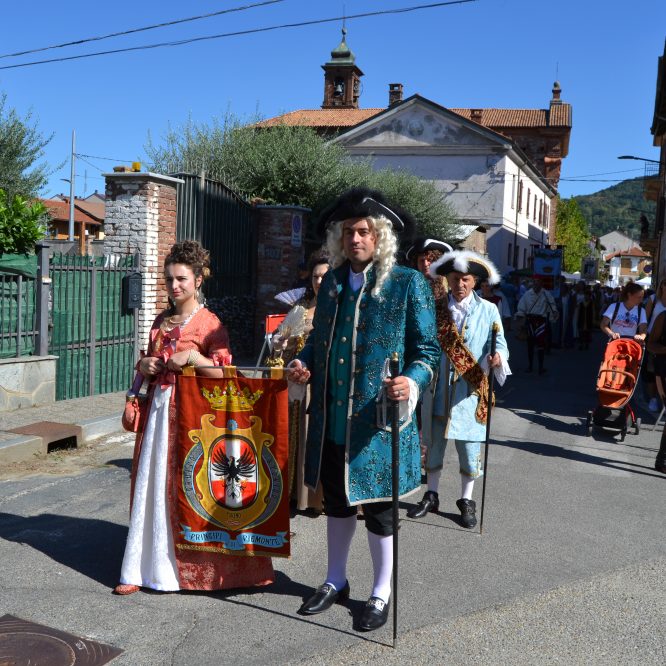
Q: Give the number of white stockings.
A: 4